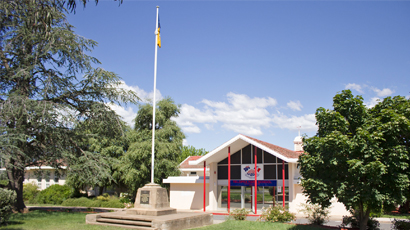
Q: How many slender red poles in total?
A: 4